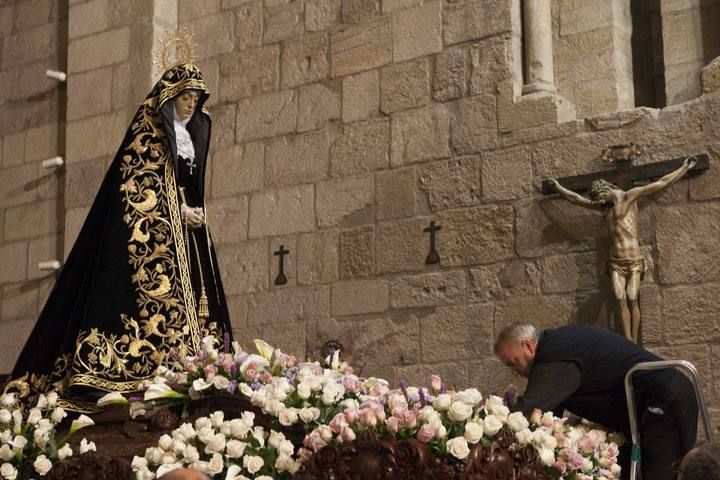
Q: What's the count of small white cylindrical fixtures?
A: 3